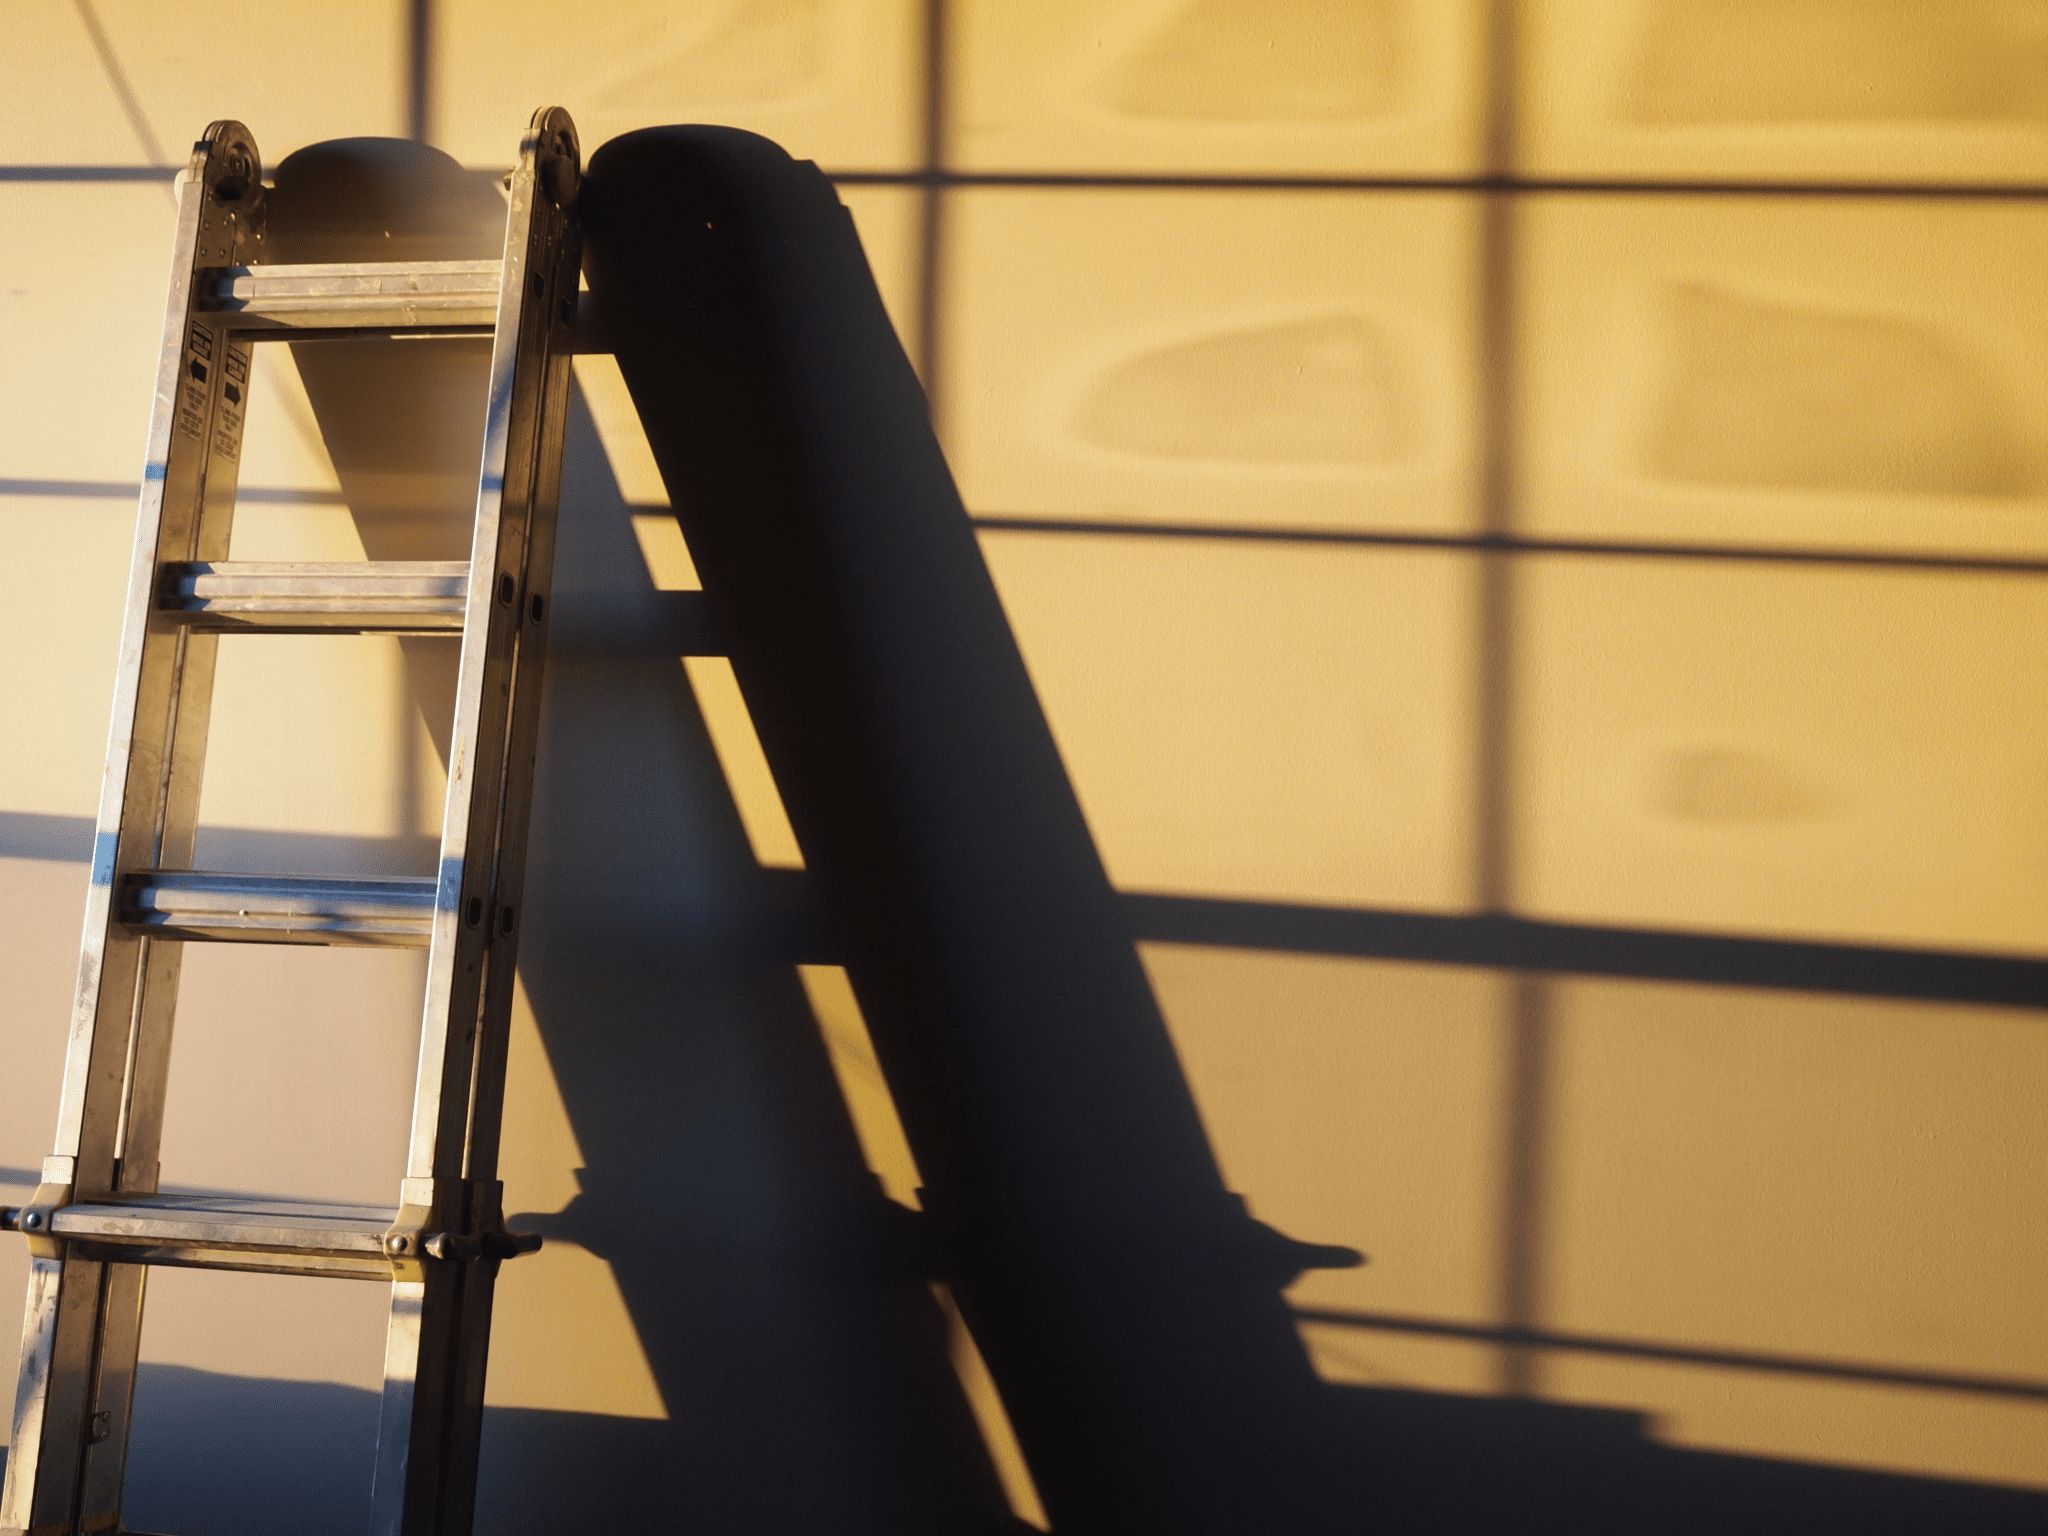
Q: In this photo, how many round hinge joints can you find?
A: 2